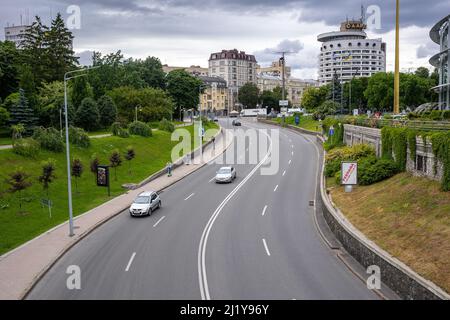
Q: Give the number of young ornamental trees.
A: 6